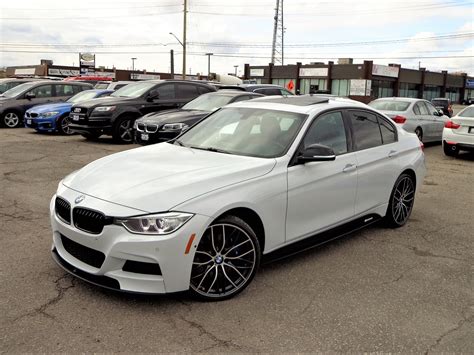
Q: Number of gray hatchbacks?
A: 1